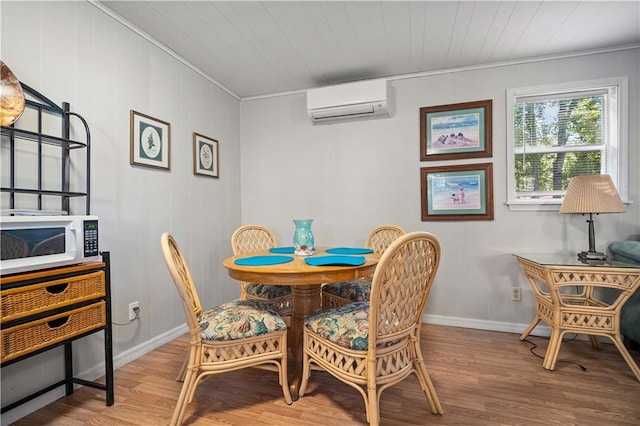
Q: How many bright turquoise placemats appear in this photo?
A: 4